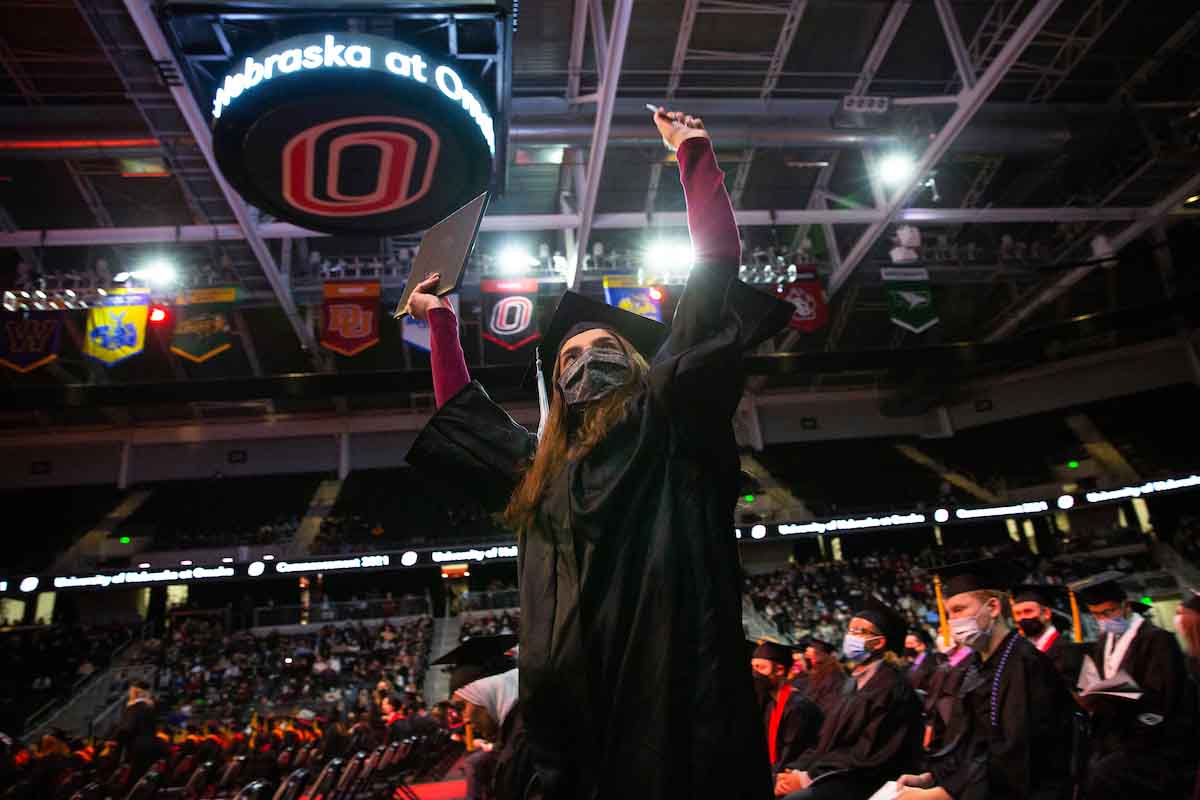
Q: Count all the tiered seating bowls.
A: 2